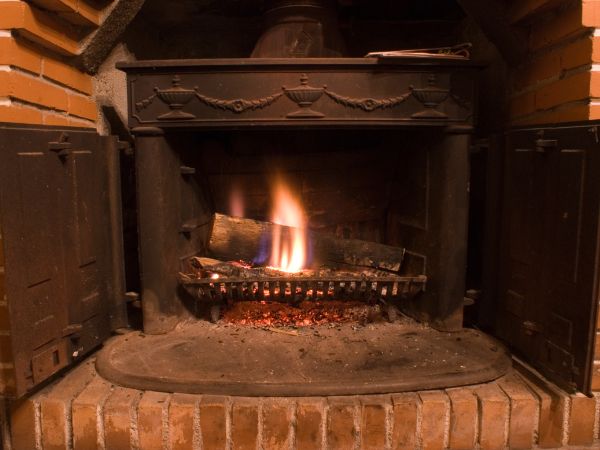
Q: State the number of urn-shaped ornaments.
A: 3